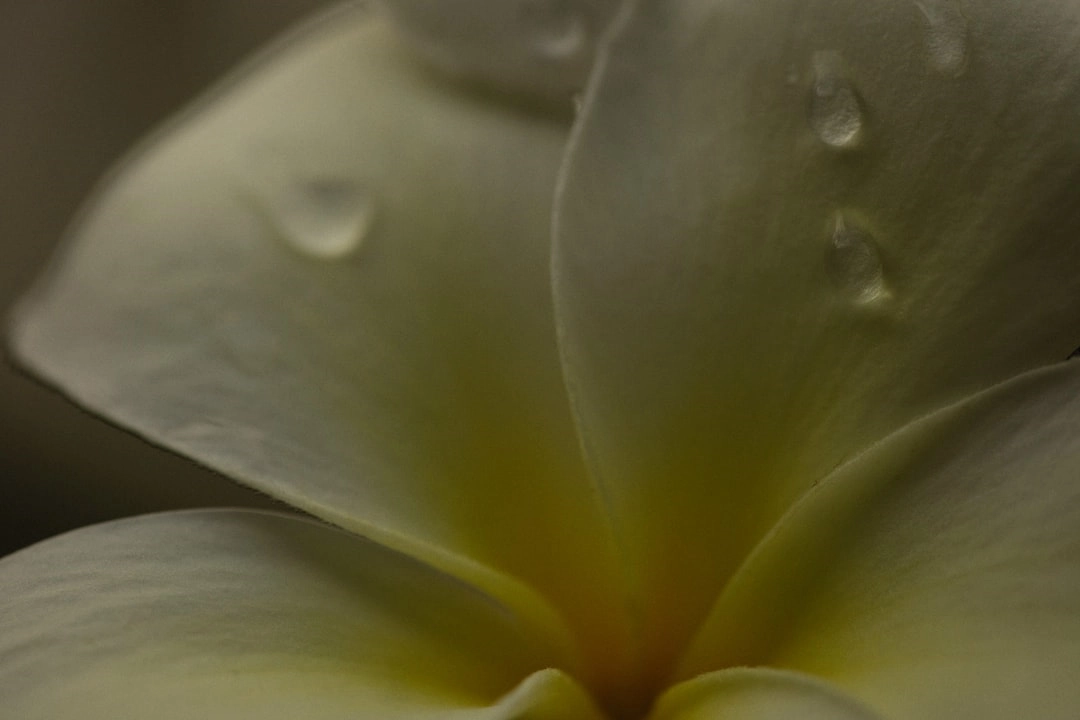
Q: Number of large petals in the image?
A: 4